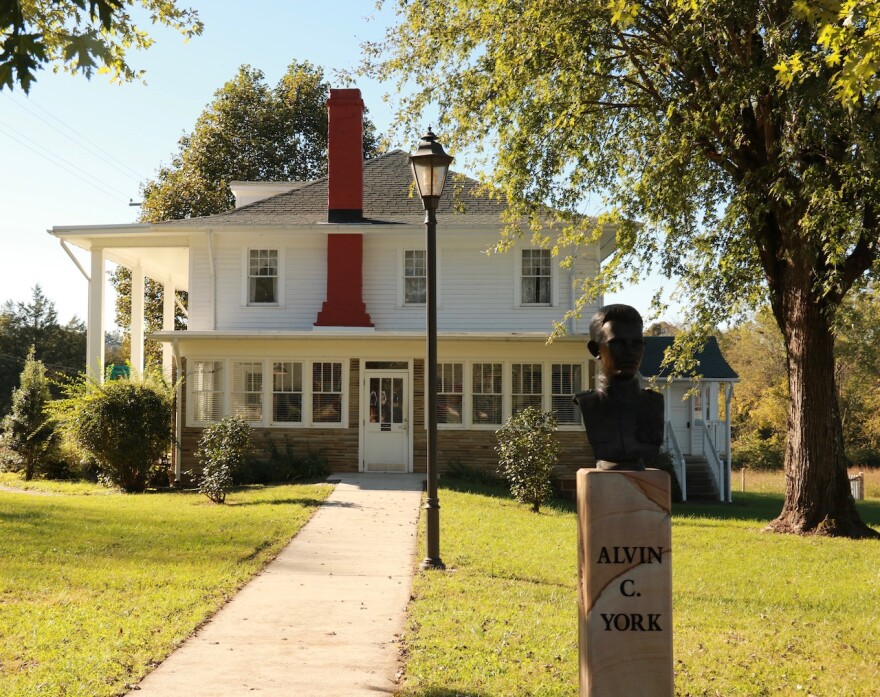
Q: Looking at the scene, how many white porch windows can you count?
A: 8